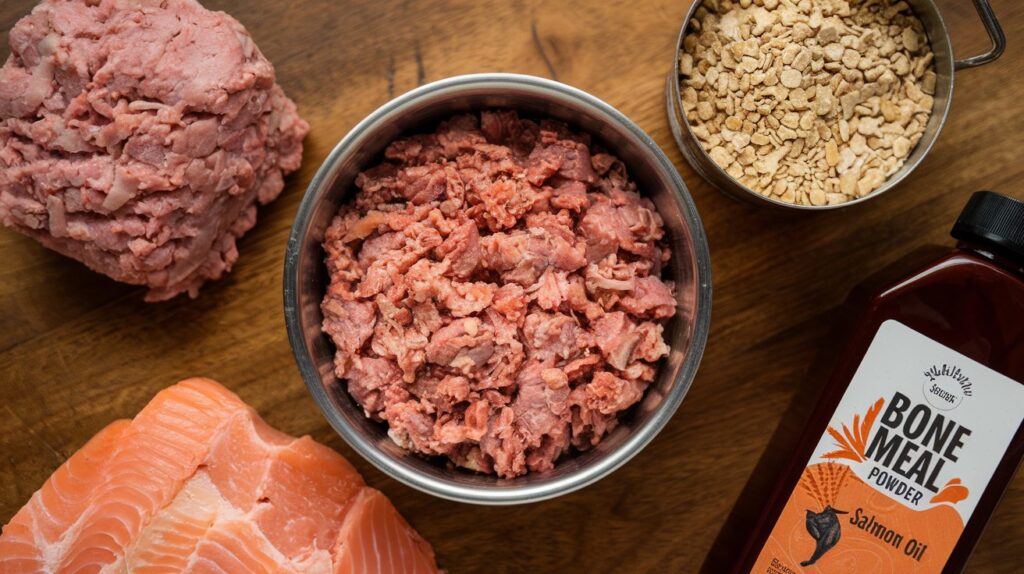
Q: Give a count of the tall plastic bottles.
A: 1